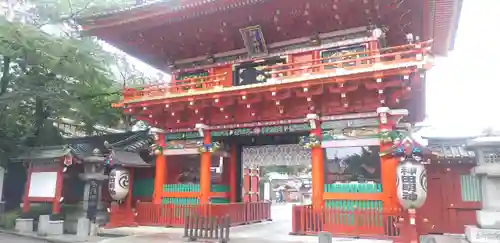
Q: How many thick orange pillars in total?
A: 4